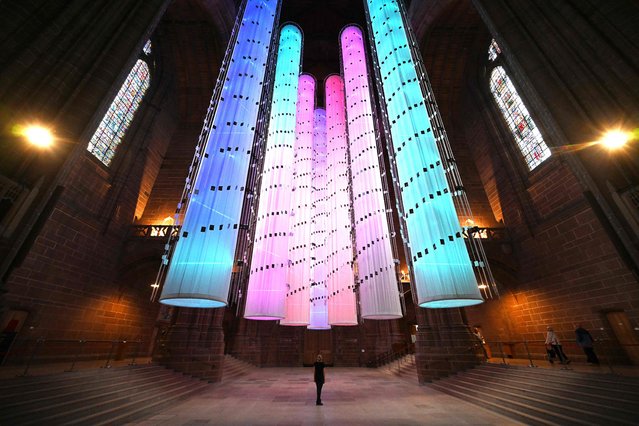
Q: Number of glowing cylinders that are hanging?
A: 7